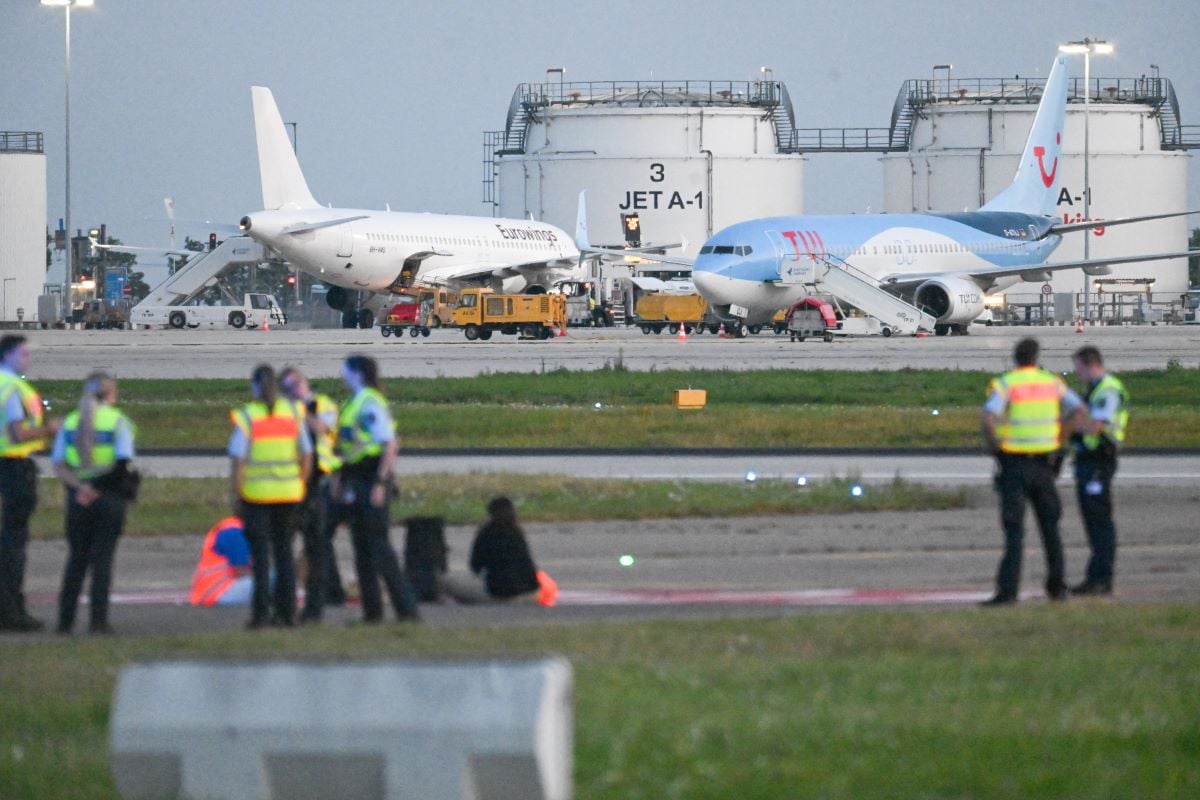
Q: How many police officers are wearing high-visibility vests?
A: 7